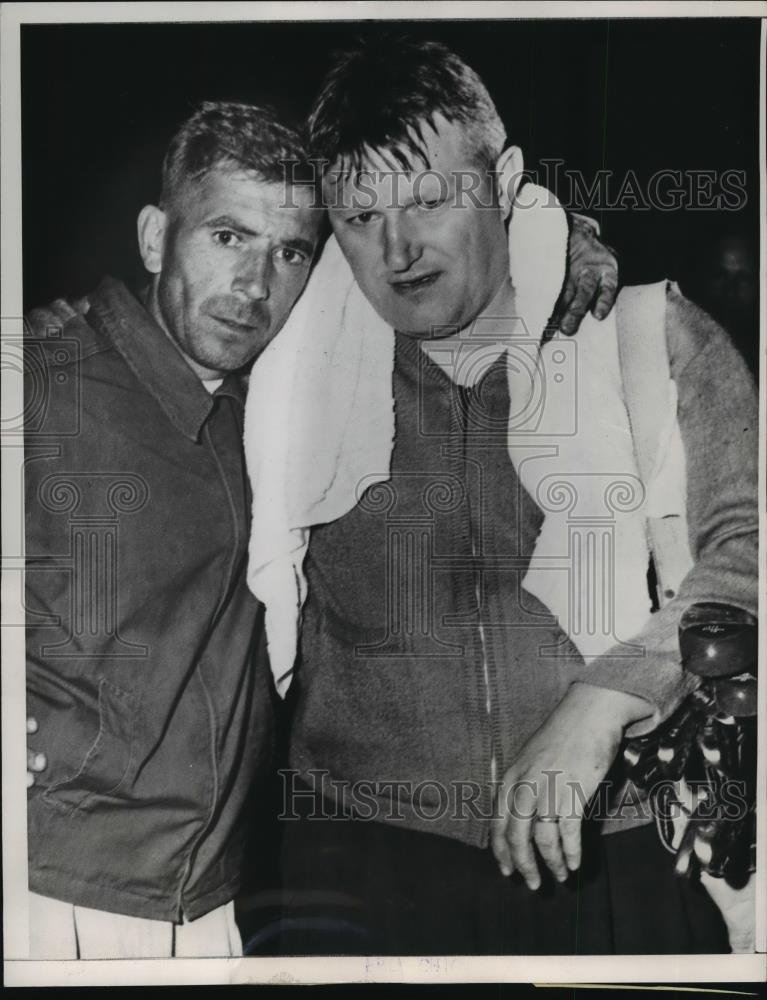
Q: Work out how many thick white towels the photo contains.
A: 1